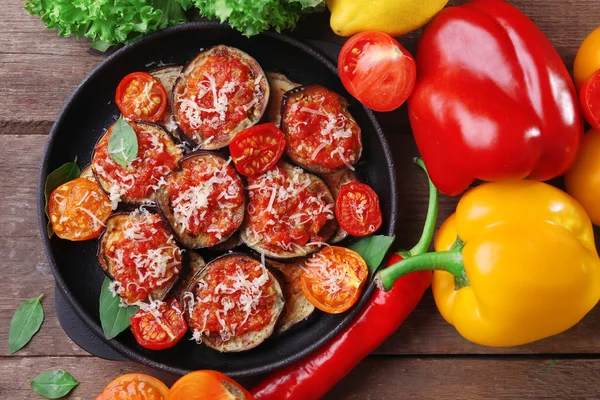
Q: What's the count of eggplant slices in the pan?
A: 7